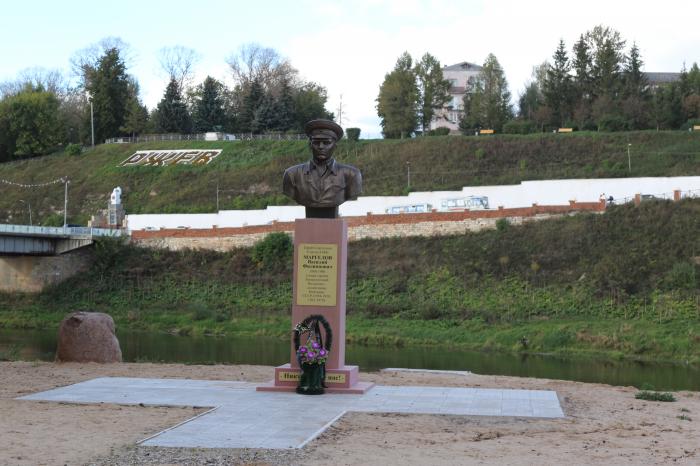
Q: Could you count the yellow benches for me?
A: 3